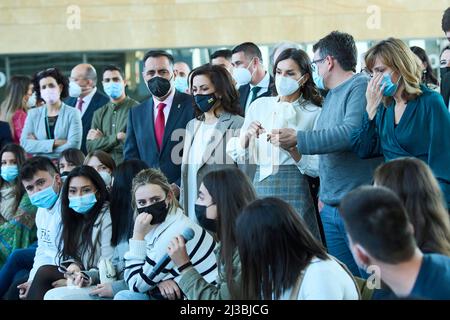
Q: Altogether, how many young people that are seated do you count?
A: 11